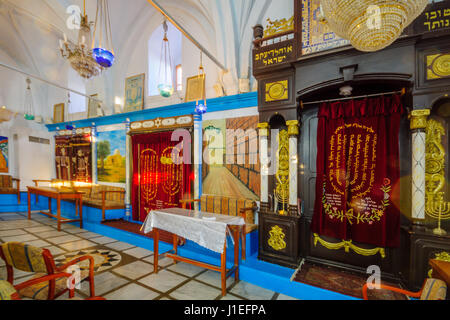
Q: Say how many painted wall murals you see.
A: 3